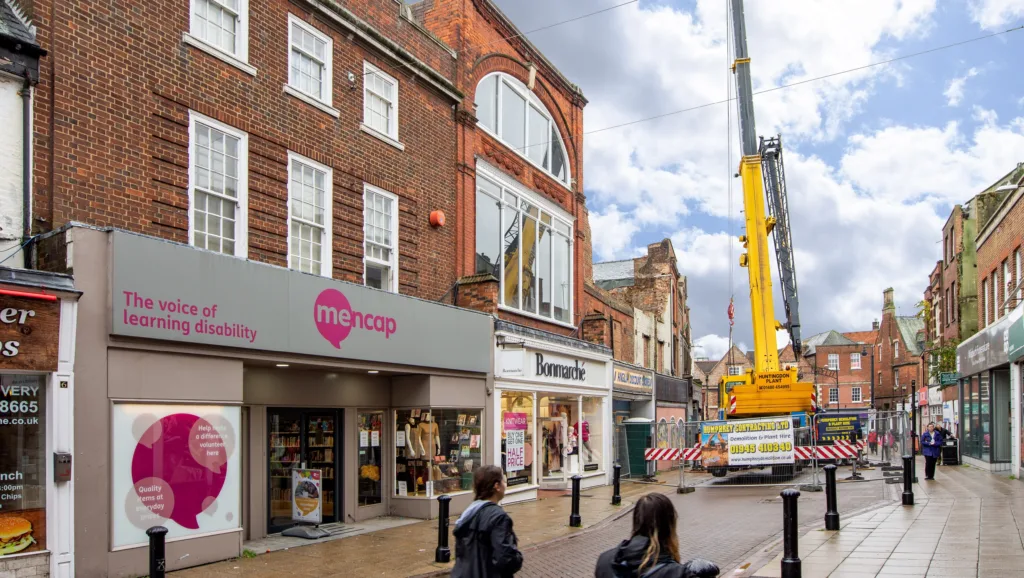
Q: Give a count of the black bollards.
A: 7